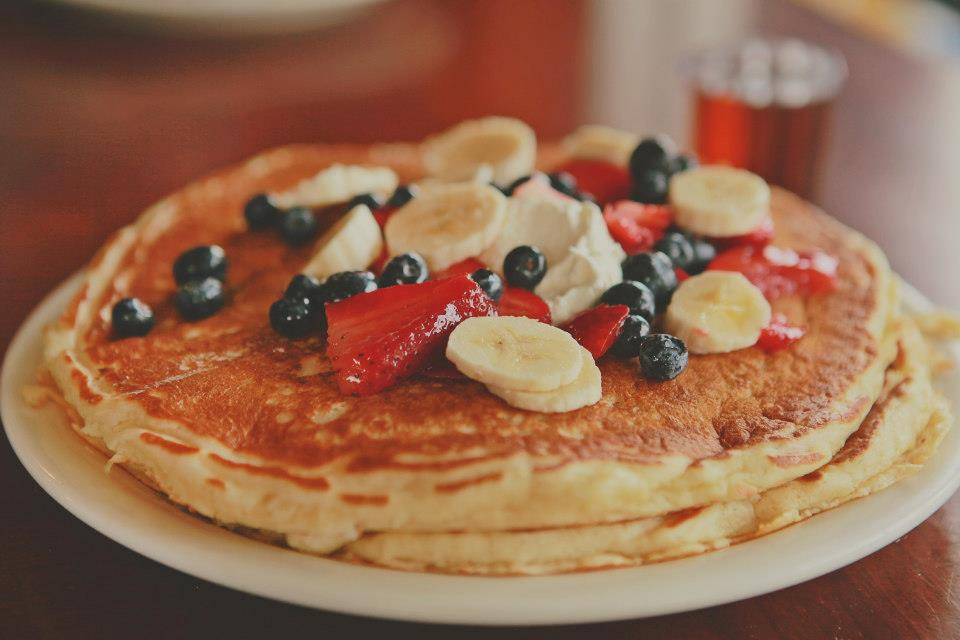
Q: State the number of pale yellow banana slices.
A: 9